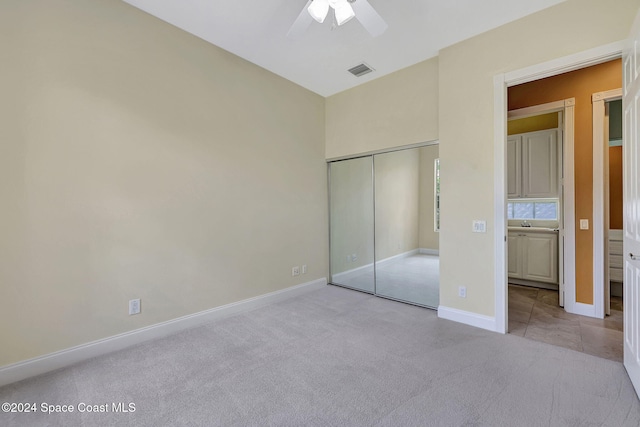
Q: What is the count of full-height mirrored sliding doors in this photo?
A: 2